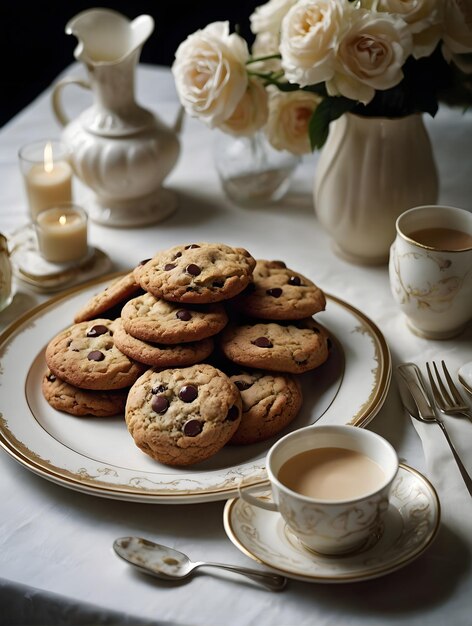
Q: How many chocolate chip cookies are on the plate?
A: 10